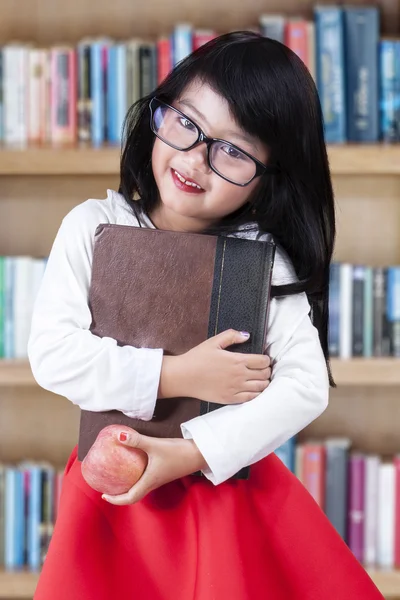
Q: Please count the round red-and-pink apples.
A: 1